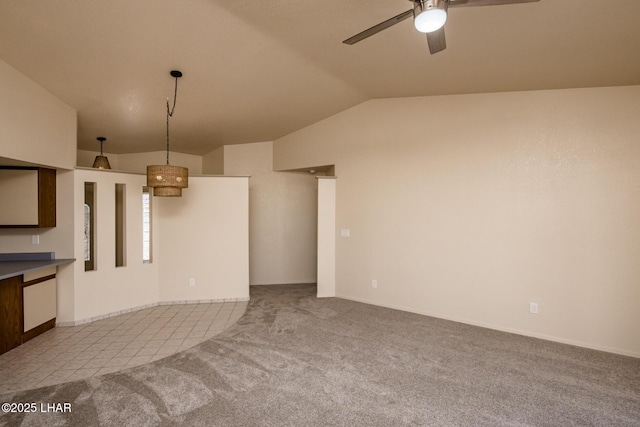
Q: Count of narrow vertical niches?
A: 3